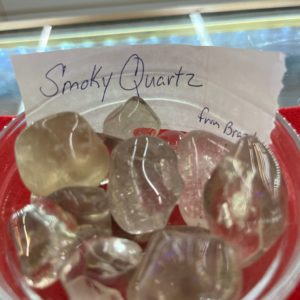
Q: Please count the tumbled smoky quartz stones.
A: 9